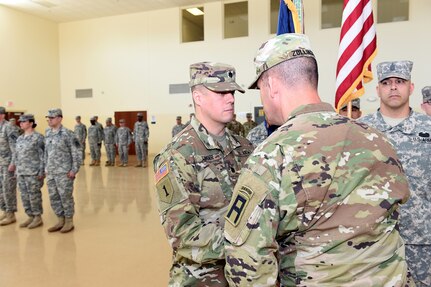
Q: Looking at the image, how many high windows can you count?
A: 5